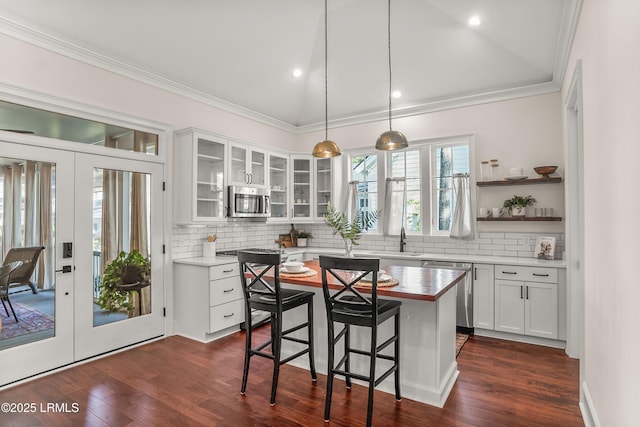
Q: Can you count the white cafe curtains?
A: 3